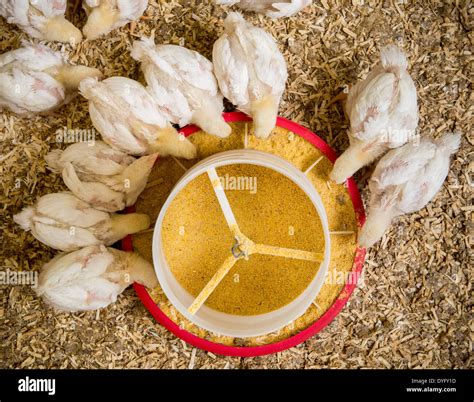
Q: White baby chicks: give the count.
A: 12